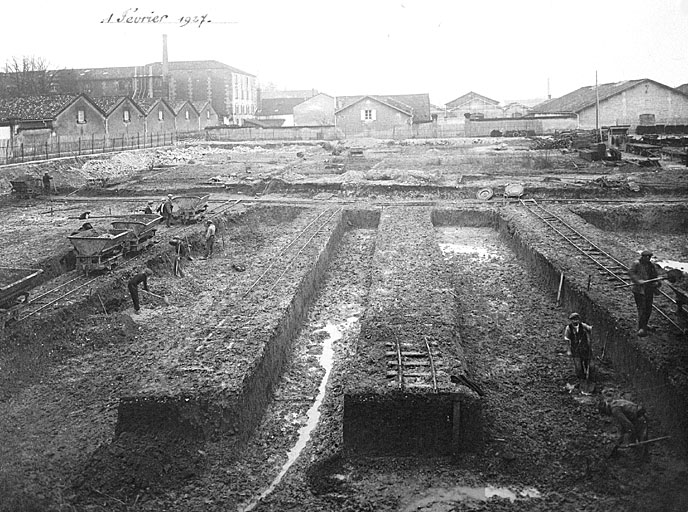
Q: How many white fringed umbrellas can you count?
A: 0